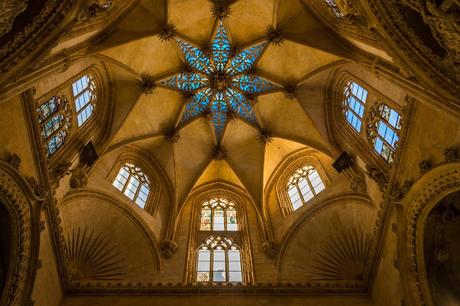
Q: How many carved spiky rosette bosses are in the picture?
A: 8